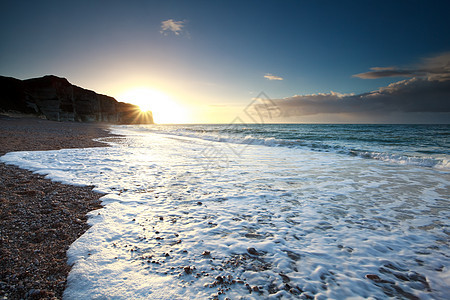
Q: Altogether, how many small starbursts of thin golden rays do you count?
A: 1